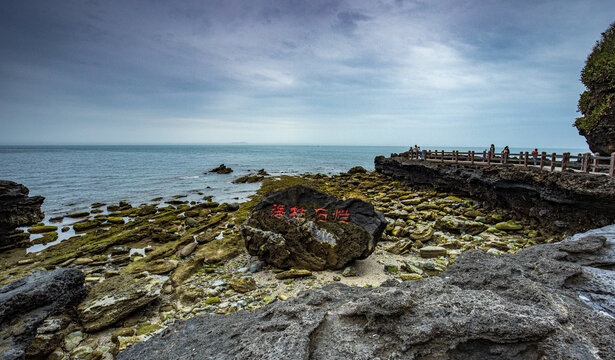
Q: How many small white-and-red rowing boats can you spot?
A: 0